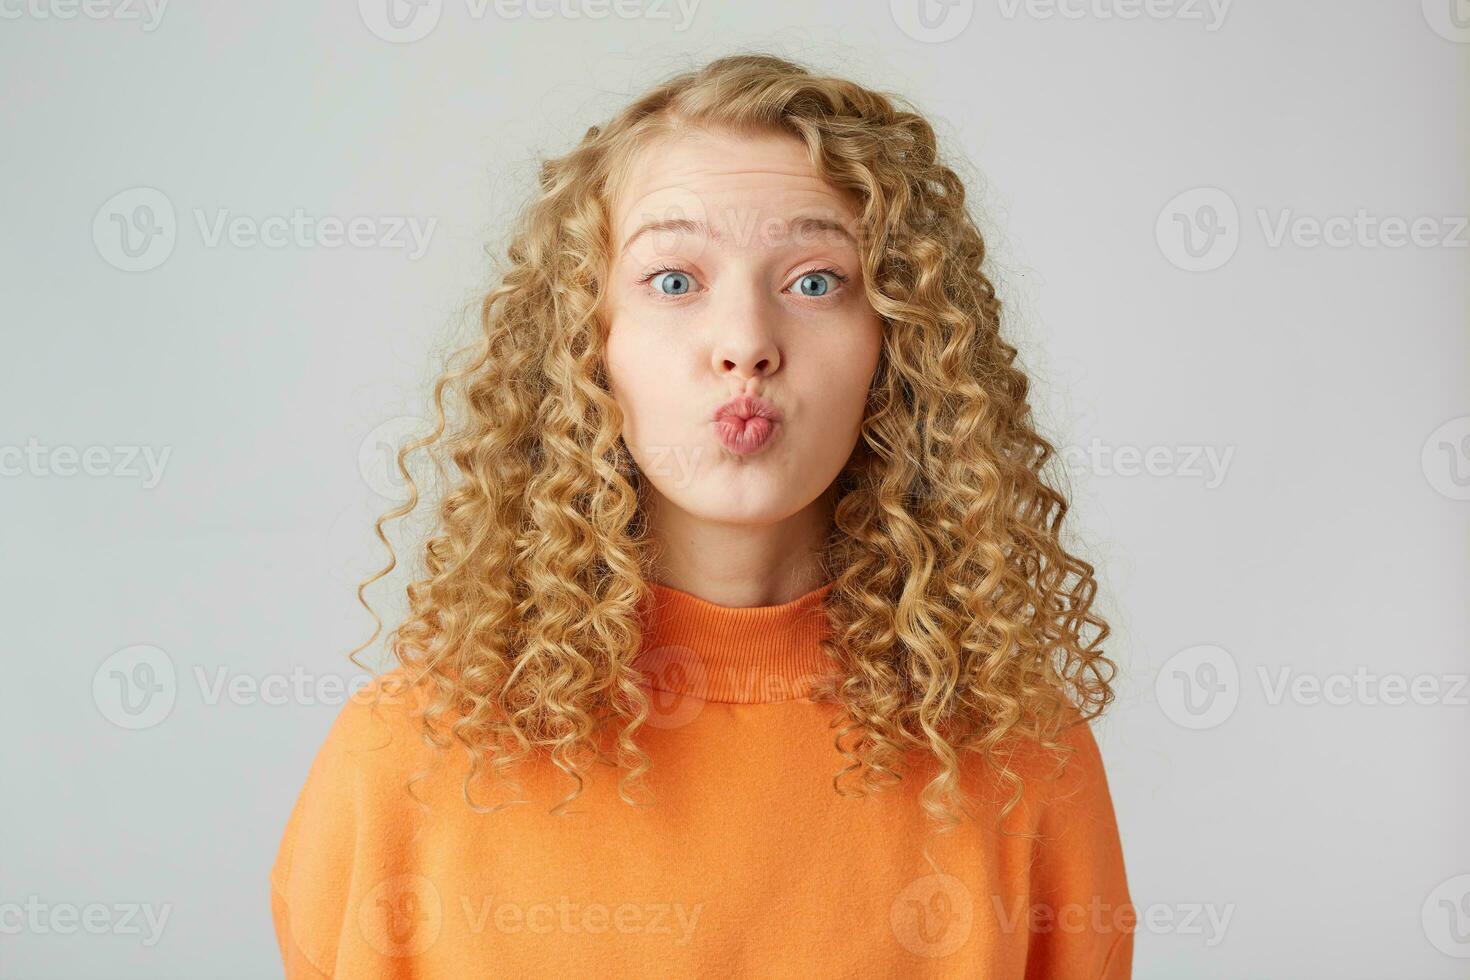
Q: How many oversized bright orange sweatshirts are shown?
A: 1